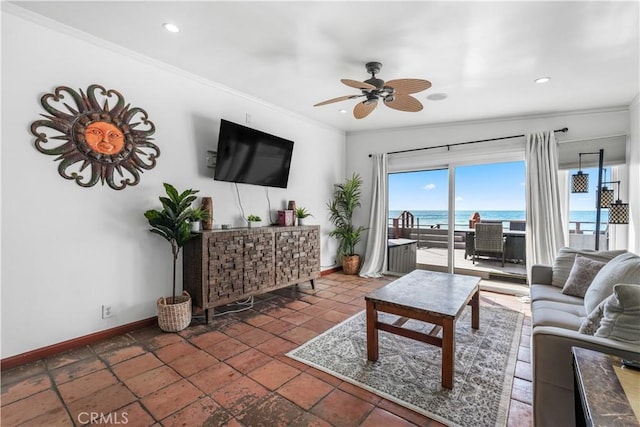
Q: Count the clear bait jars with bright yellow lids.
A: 0